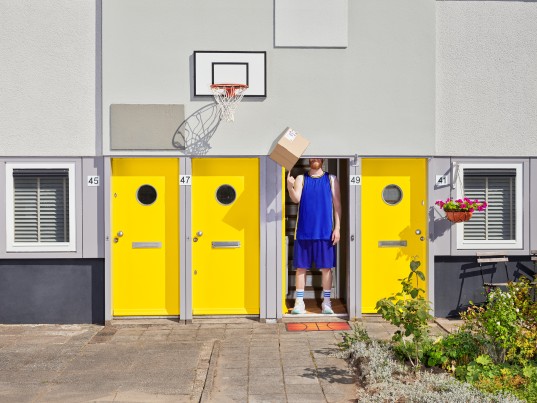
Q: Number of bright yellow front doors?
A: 3